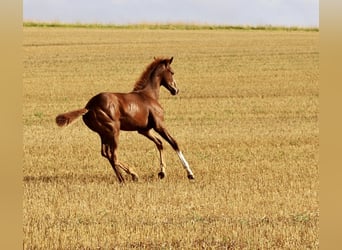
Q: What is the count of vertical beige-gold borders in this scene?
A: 2